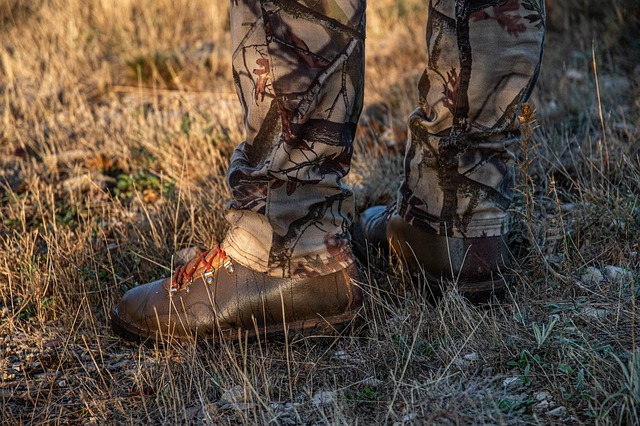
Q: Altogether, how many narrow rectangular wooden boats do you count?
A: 0